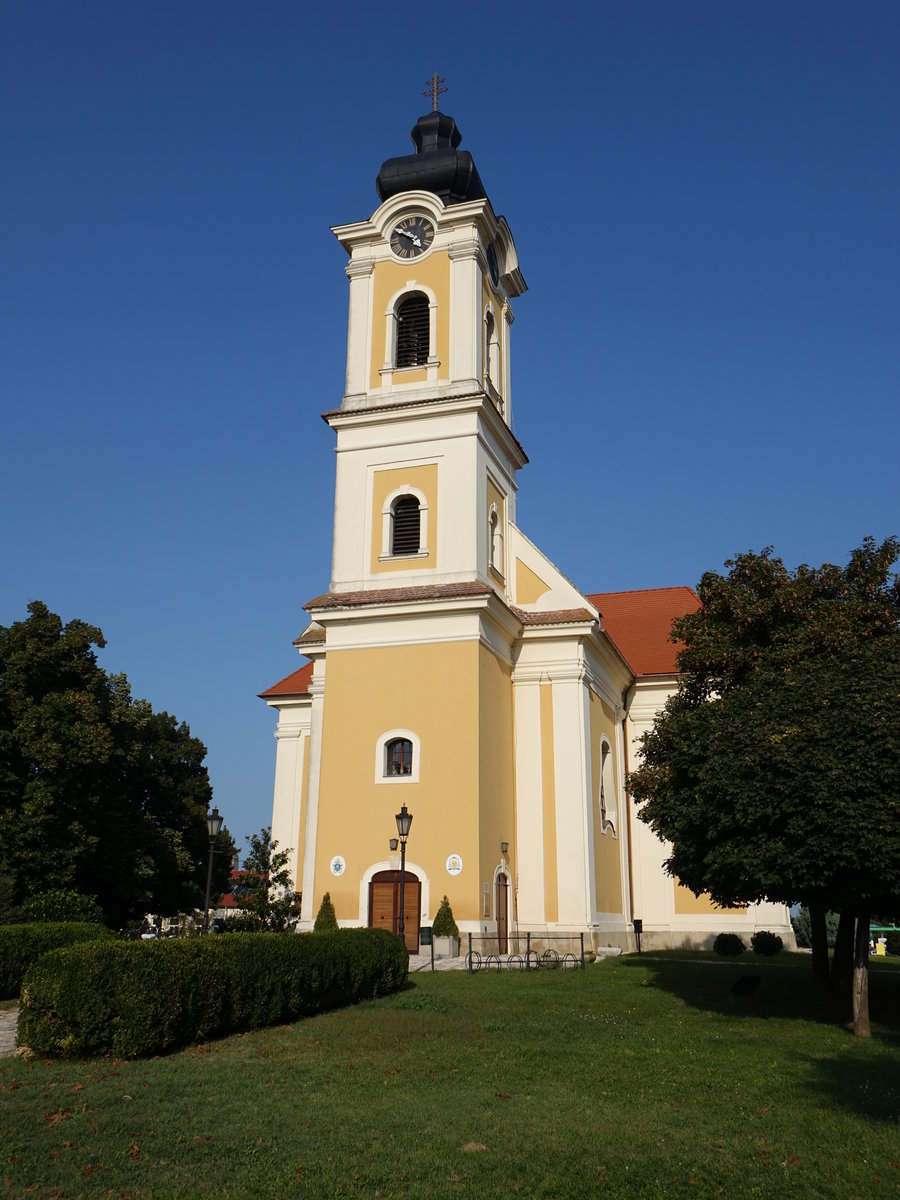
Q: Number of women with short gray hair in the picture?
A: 0